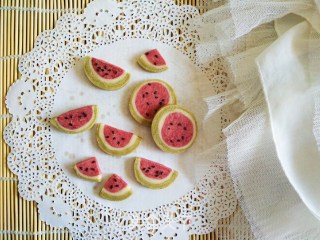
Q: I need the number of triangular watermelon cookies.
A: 3